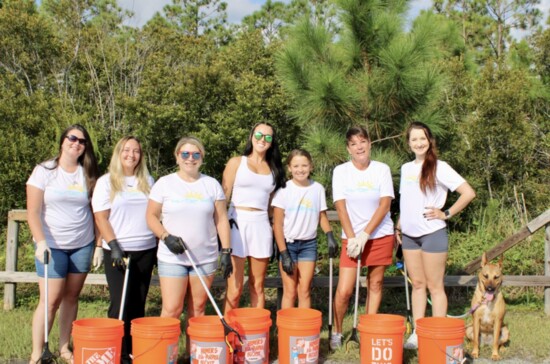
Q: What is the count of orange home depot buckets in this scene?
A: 7